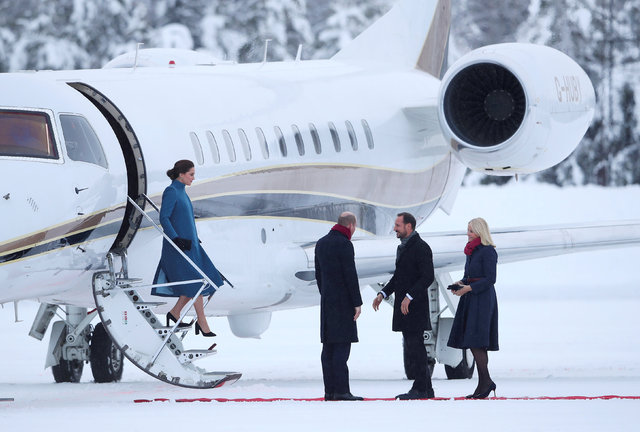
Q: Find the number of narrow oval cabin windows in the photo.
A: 11